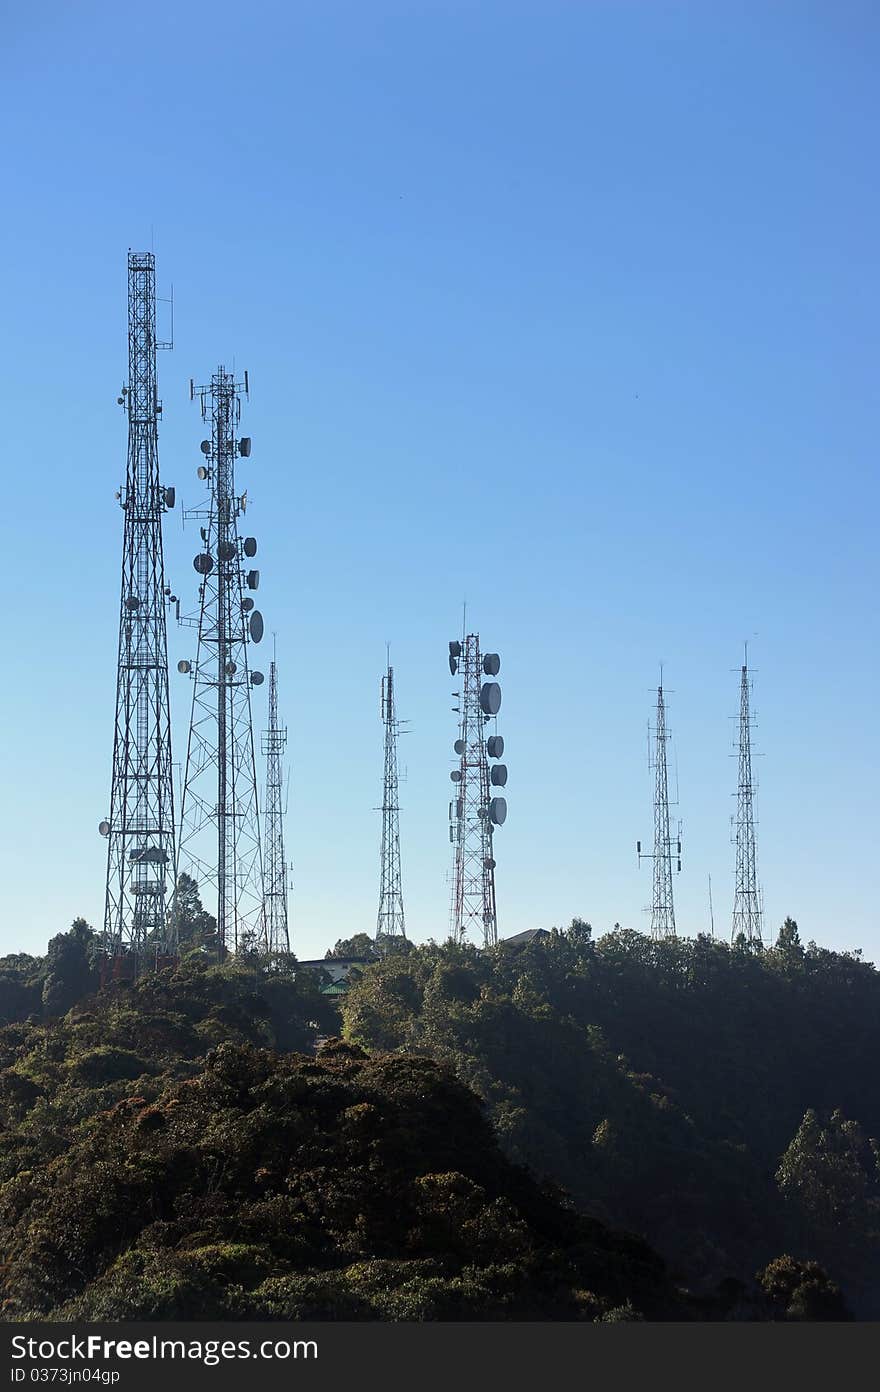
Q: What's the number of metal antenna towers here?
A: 7